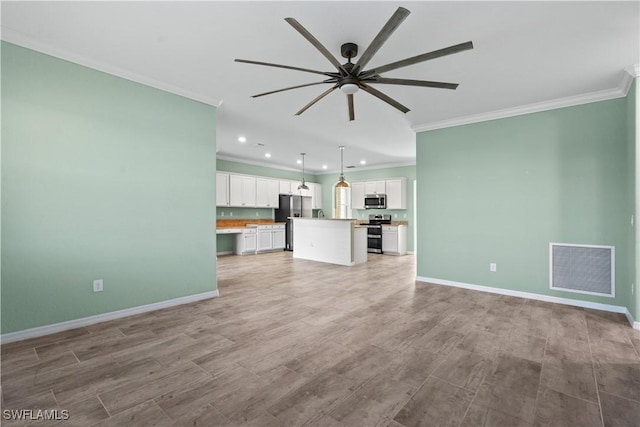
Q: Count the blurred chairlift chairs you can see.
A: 0